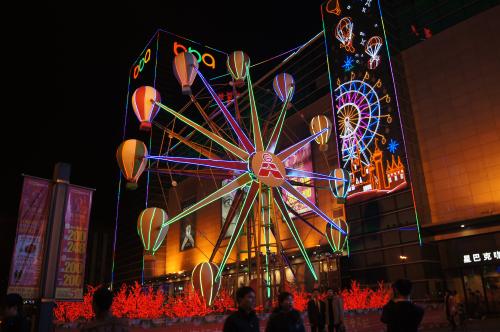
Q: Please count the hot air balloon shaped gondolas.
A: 10